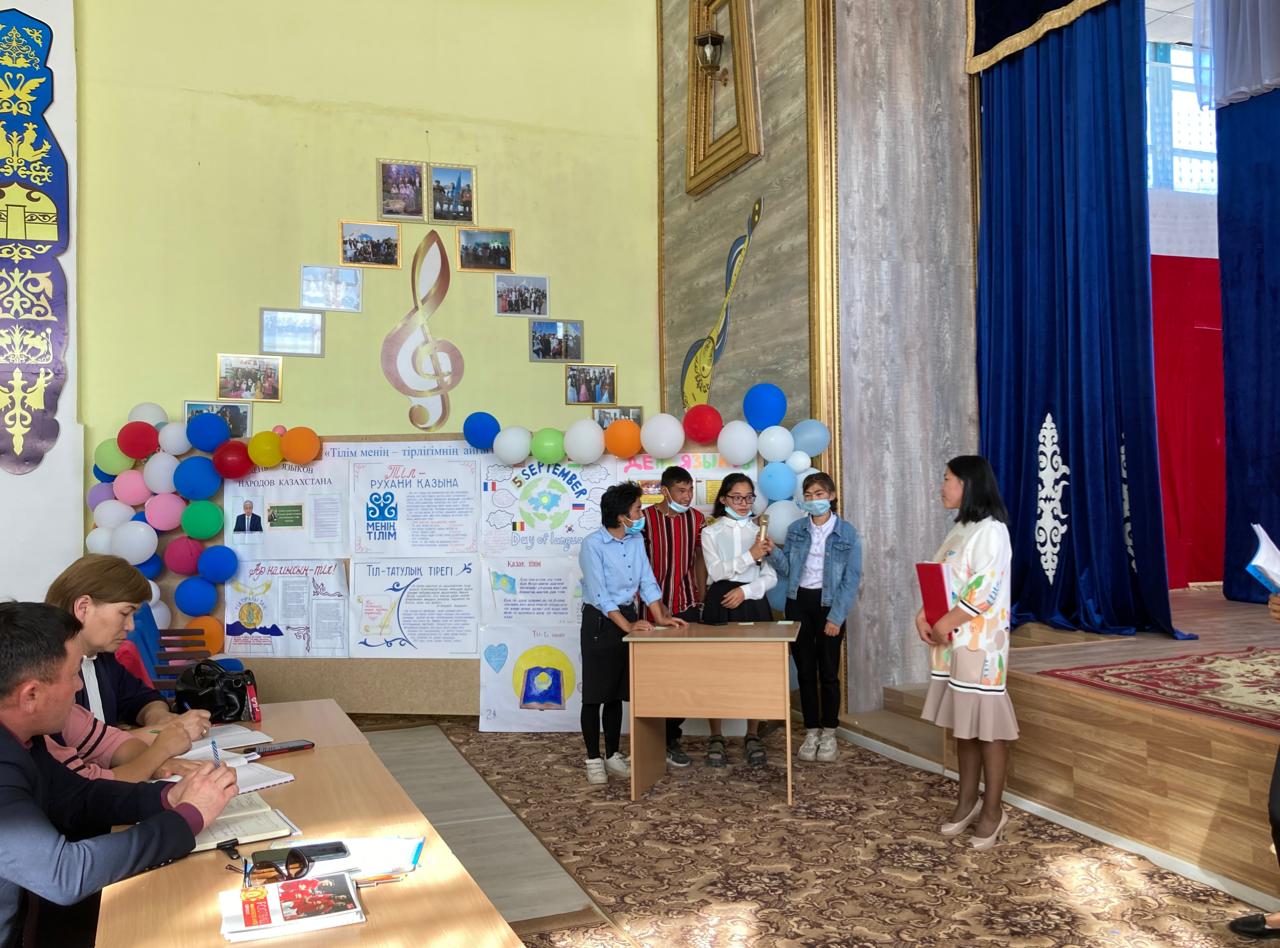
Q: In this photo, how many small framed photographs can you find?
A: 12